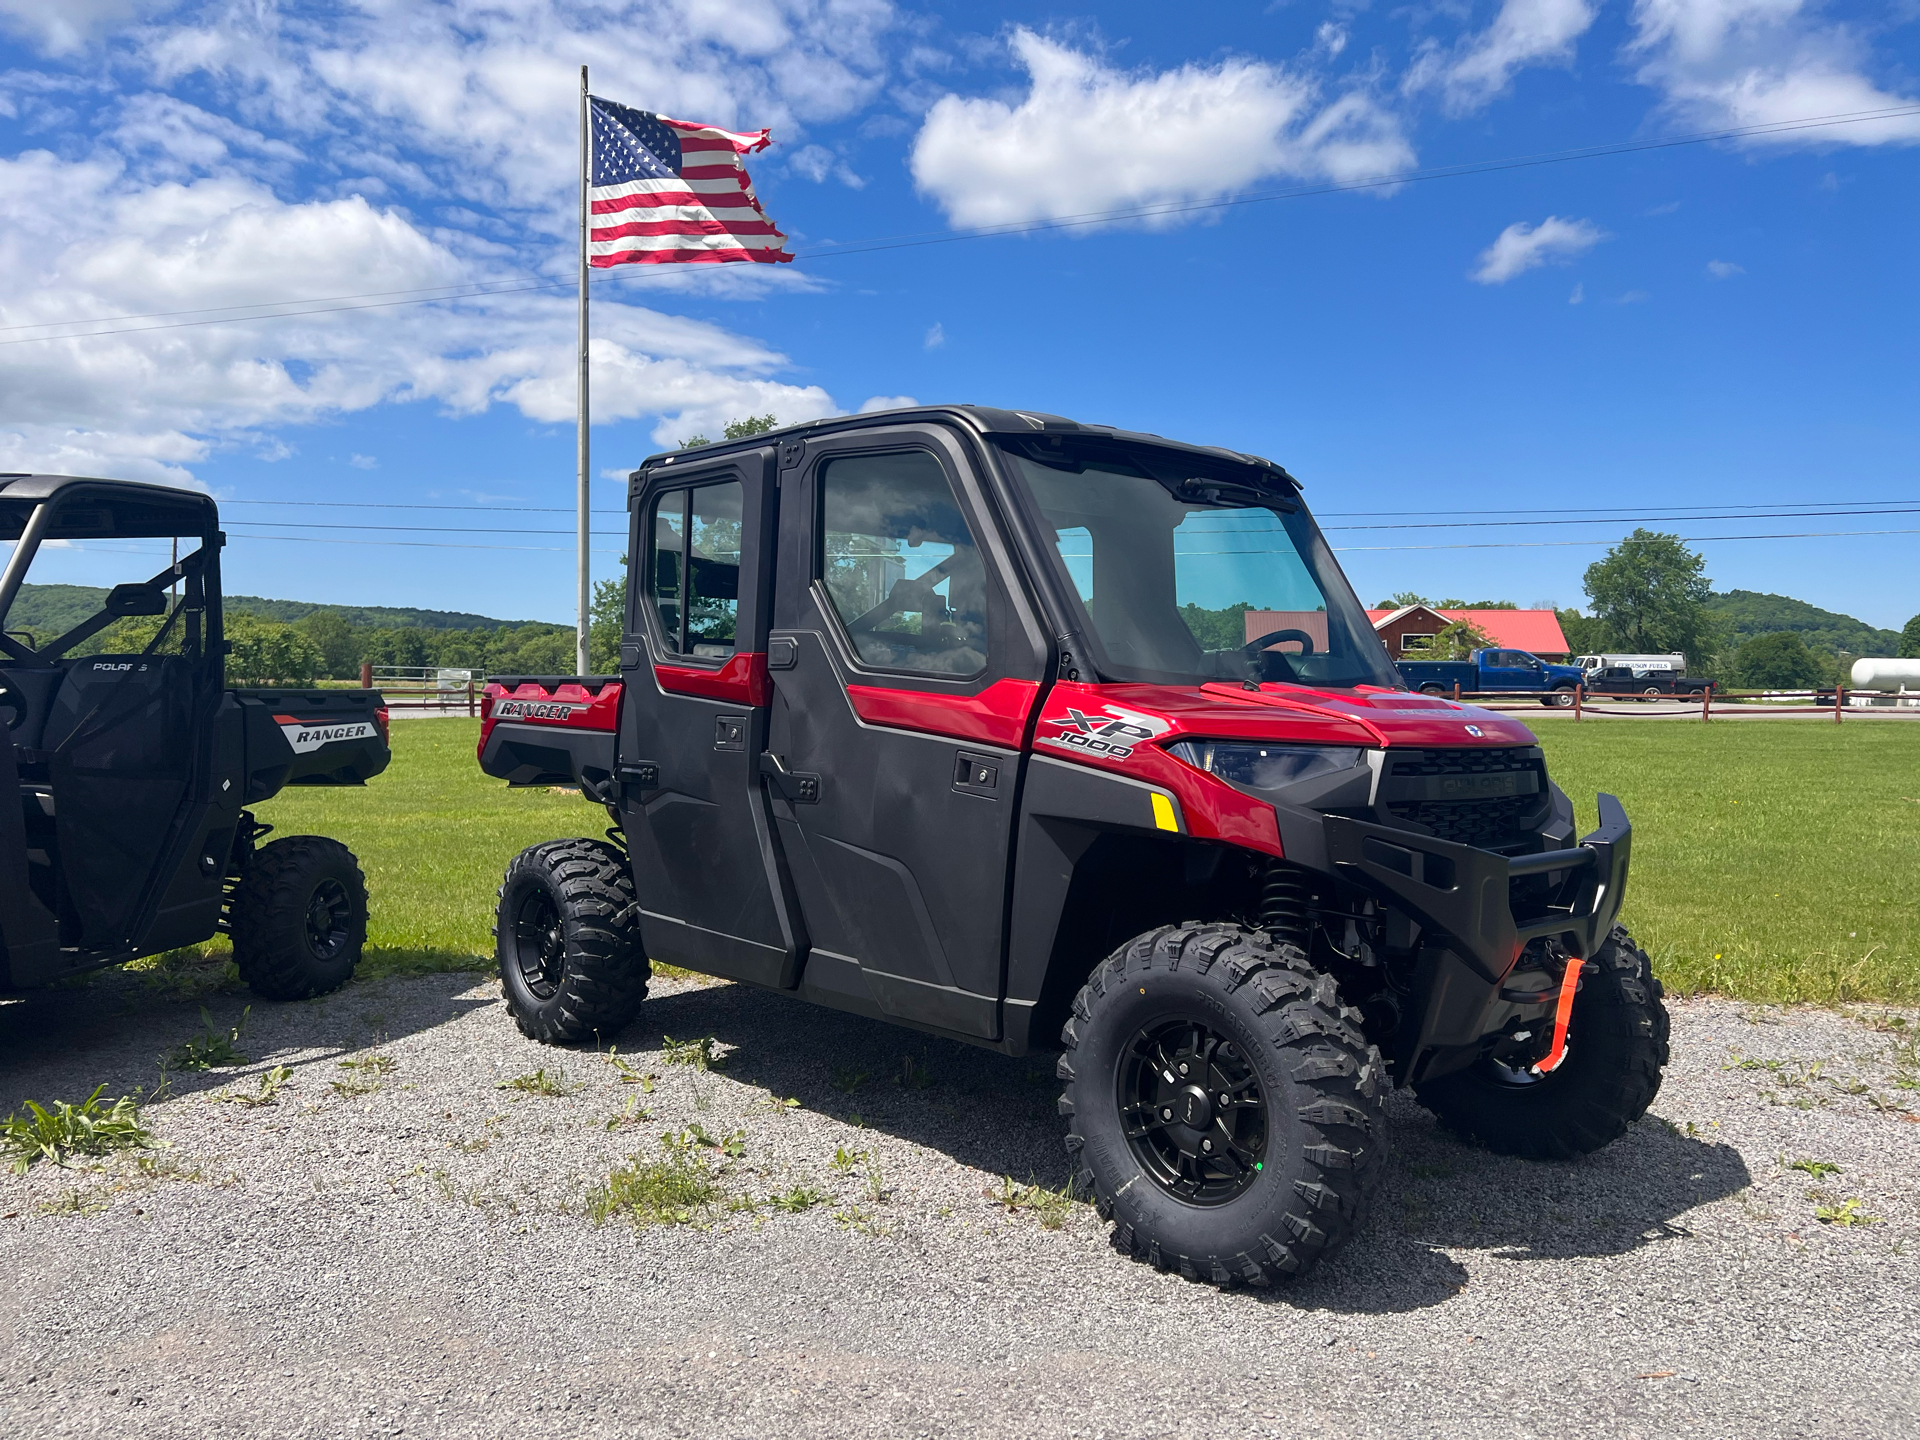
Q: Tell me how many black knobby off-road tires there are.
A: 4